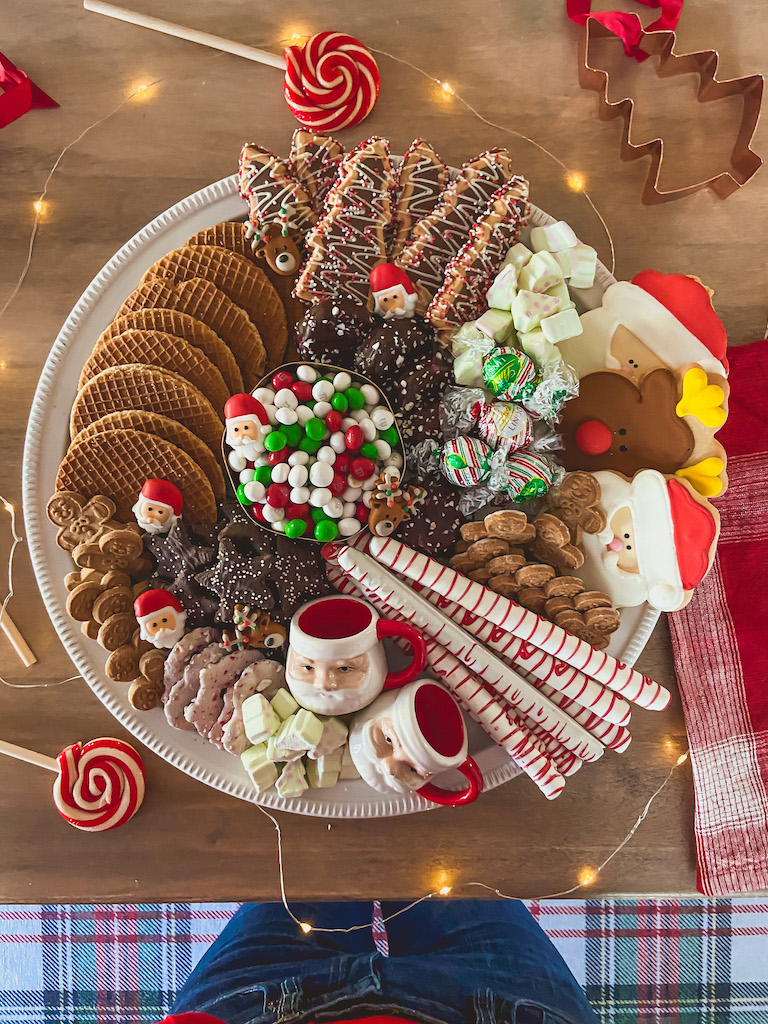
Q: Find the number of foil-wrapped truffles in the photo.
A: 4